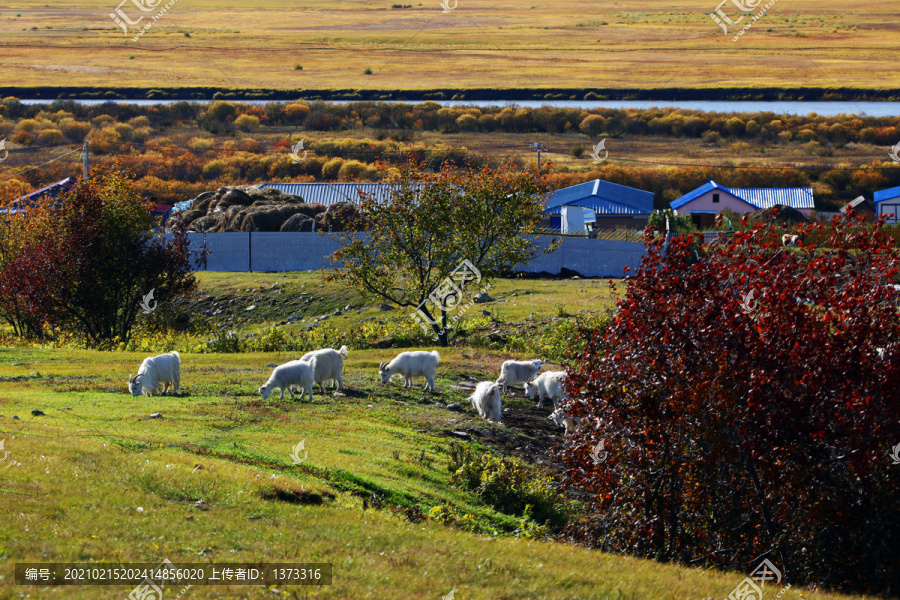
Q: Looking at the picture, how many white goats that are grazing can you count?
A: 8